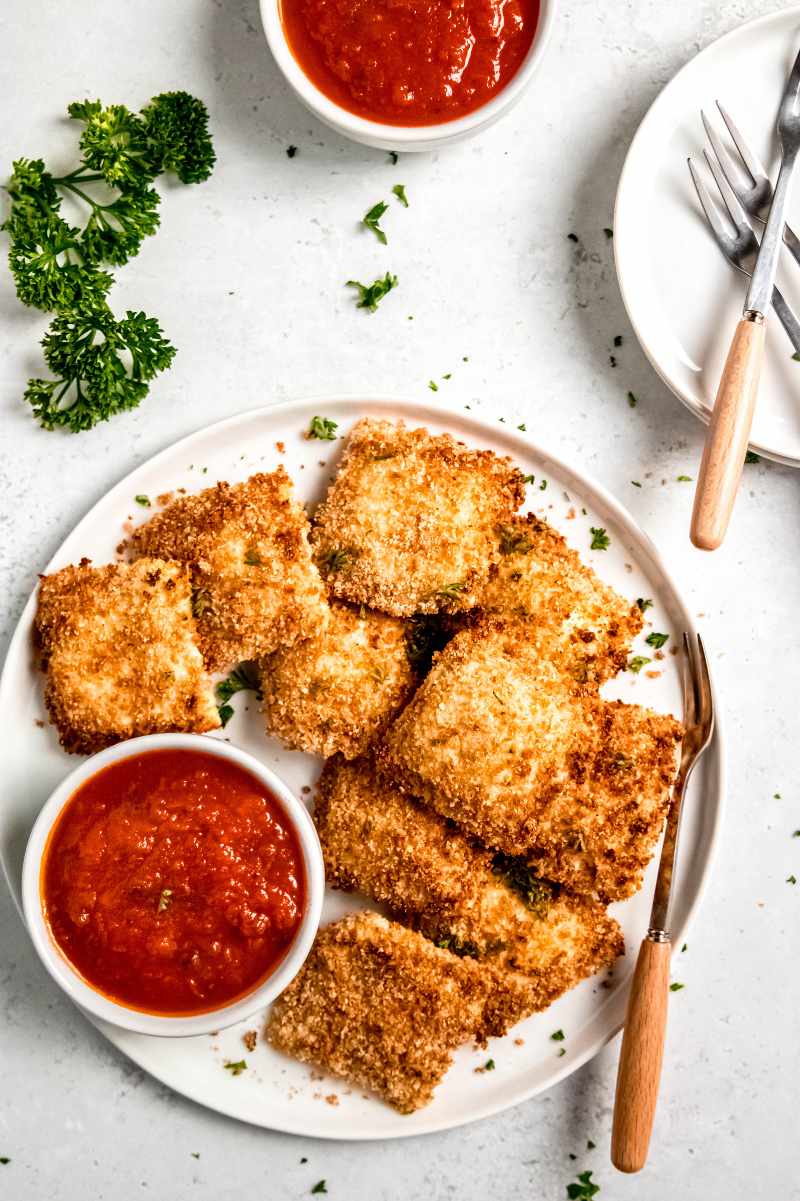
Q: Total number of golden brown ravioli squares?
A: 10